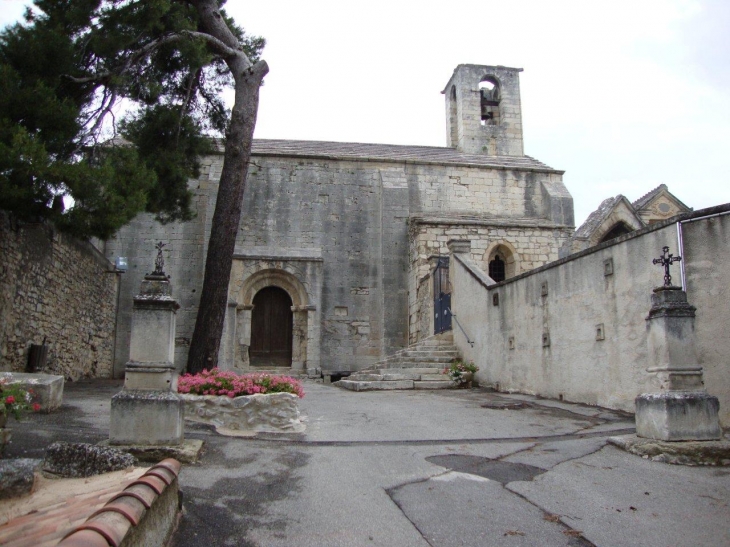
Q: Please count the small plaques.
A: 6